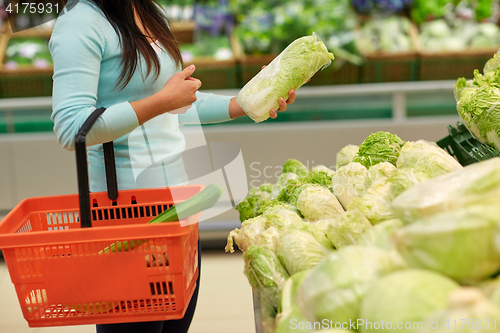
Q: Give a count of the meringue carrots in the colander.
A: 0